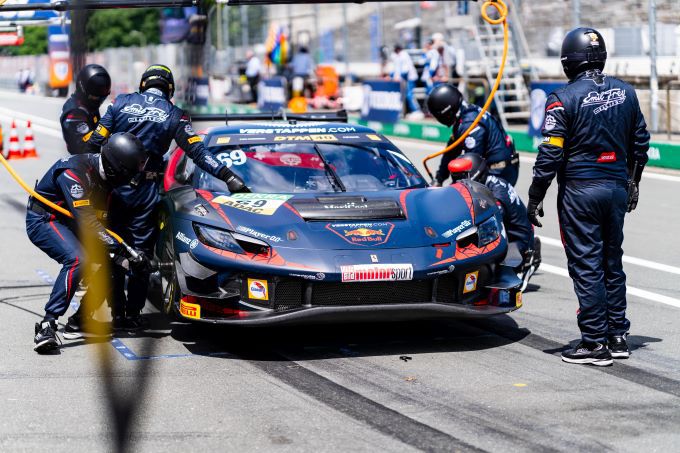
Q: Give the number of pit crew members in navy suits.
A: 6